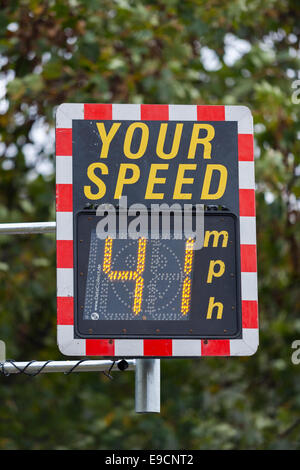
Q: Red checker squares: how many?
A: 14